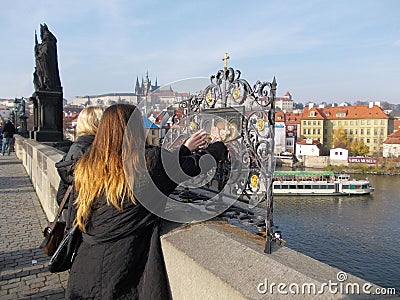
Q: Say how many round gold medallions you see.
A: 5